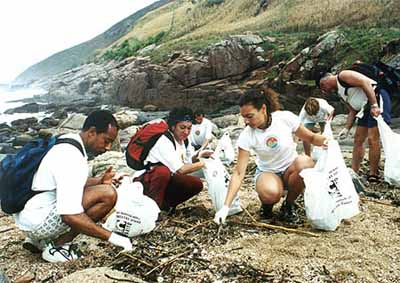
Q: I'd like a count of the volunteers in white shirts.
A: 6